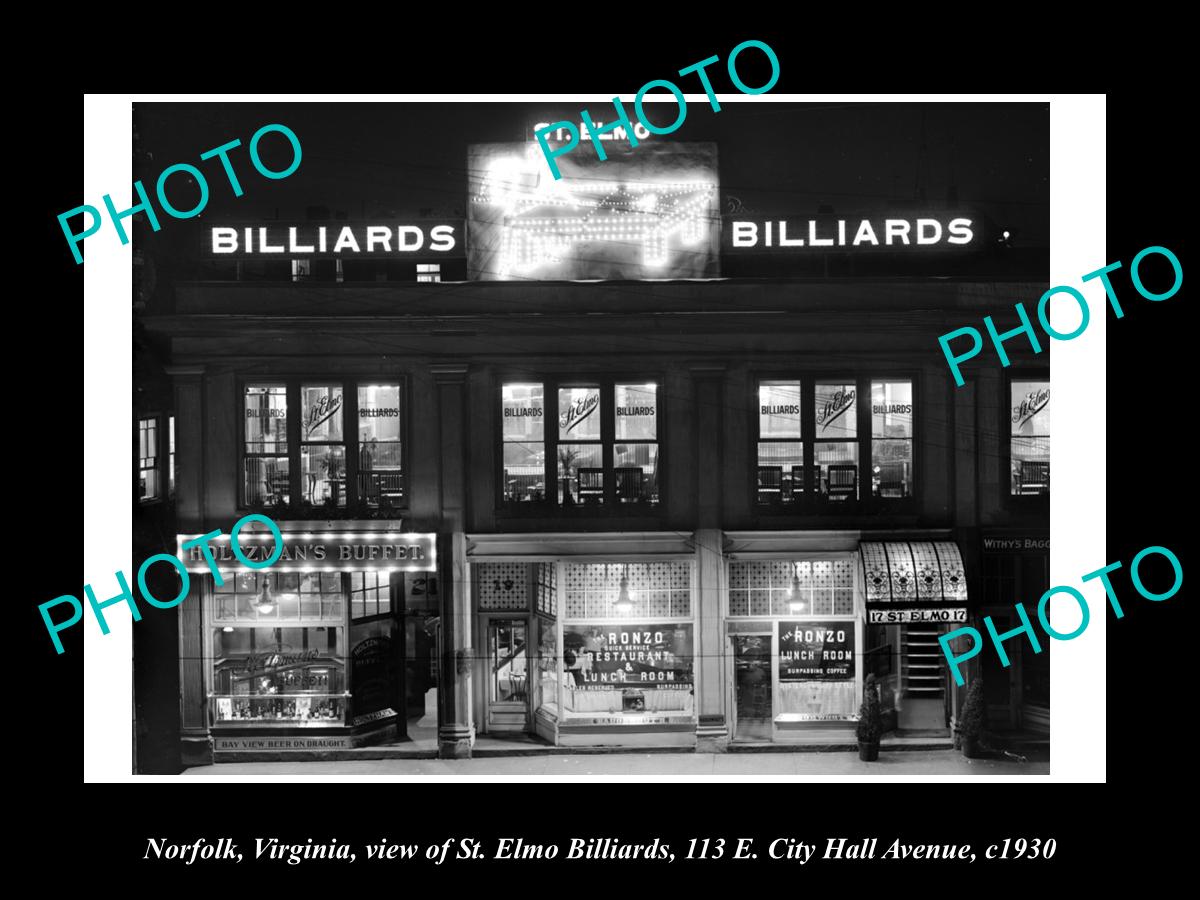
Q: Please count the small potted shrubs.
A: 2